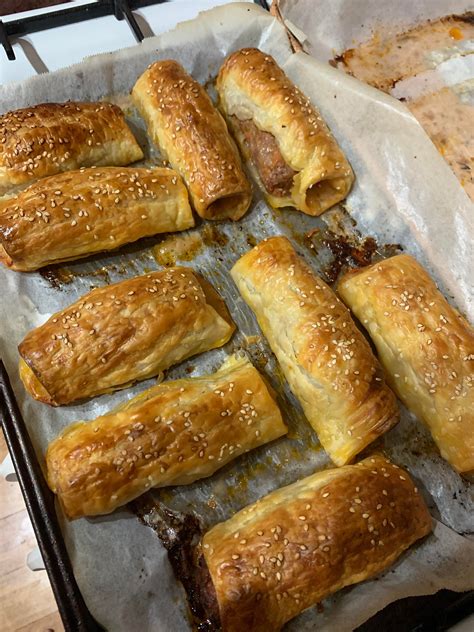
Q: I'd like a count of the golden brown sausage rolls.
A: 9